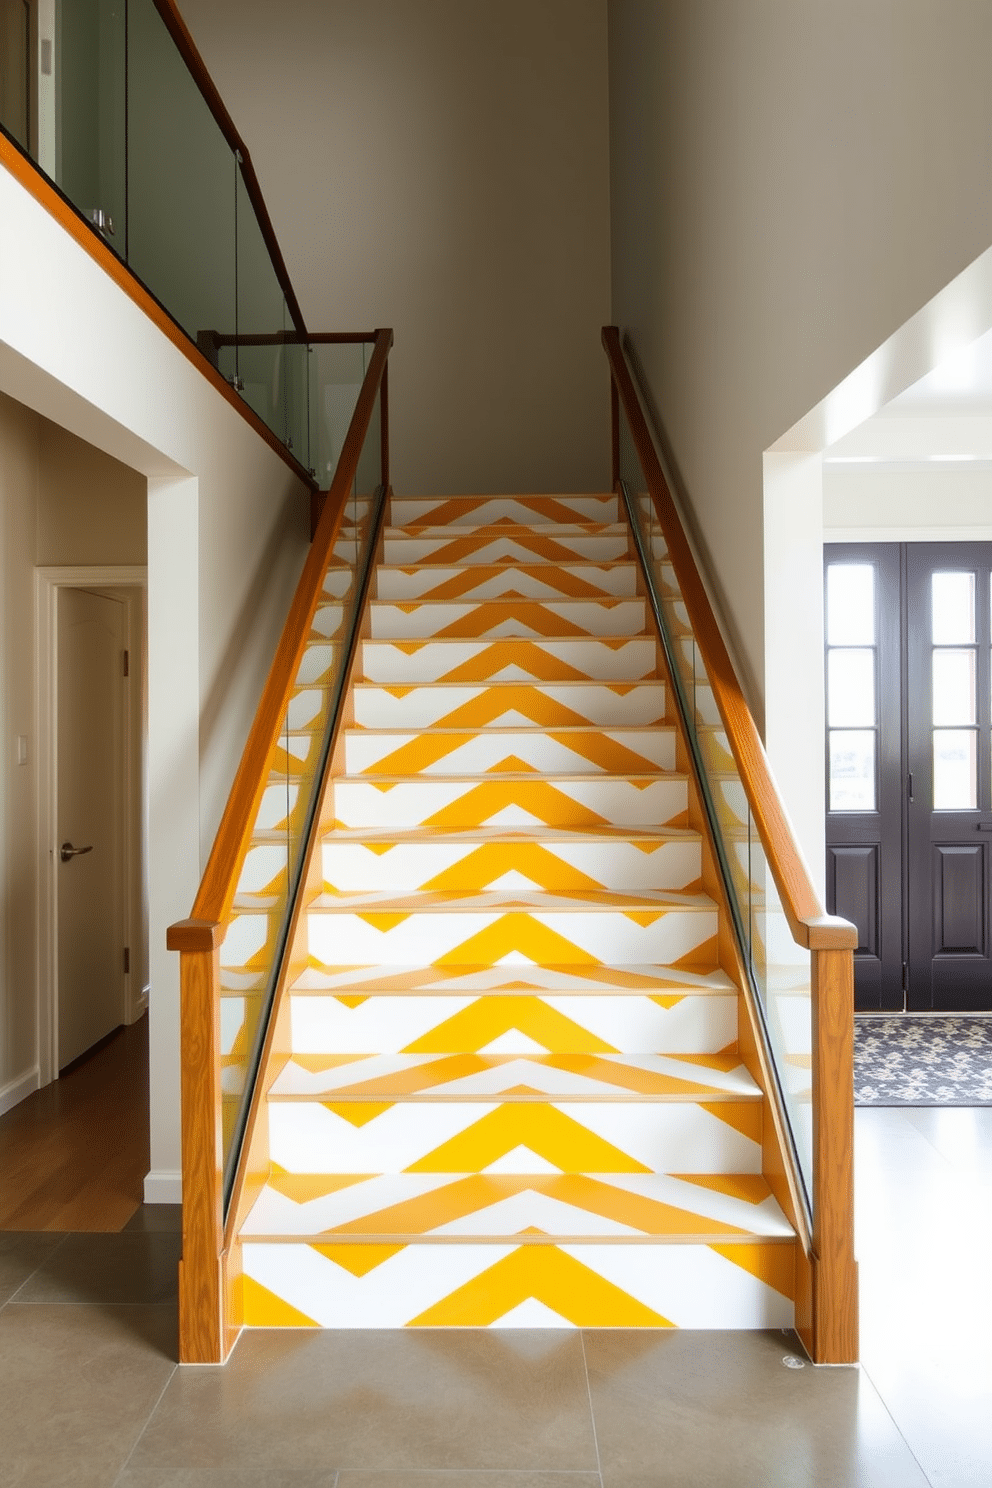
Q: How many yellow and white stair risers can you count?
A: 13